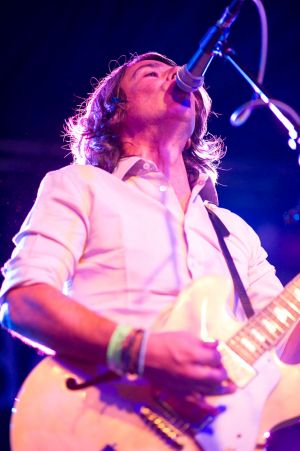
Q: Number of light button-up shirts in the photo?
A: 1